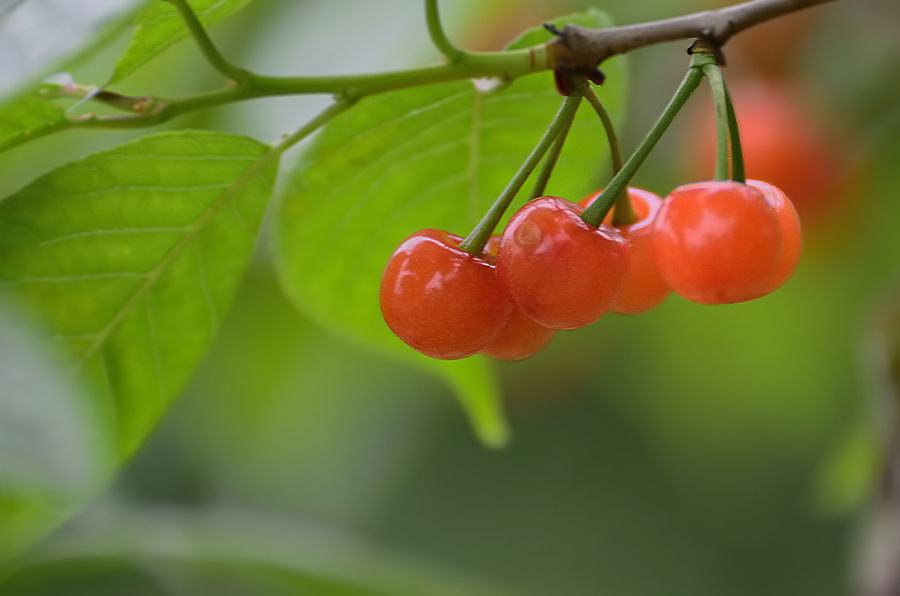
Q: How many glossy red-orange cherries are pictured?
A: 6